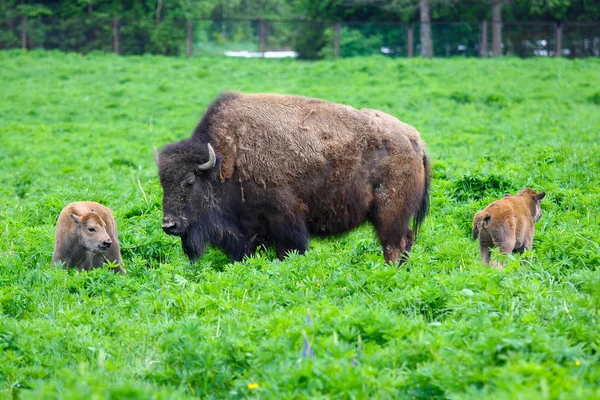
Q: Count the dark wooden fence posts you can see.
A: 8